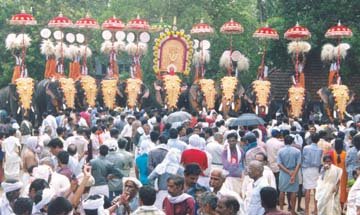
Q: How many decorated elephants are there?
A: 11